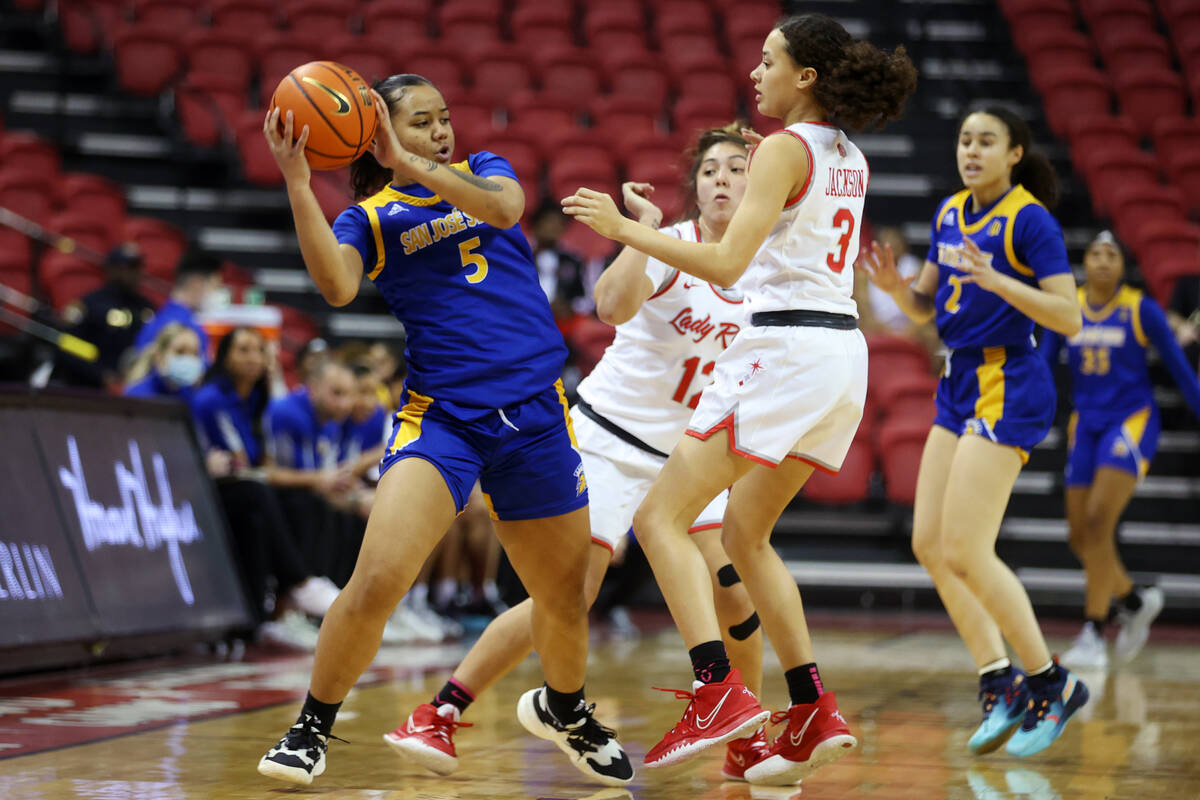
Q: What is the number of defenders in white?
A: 2